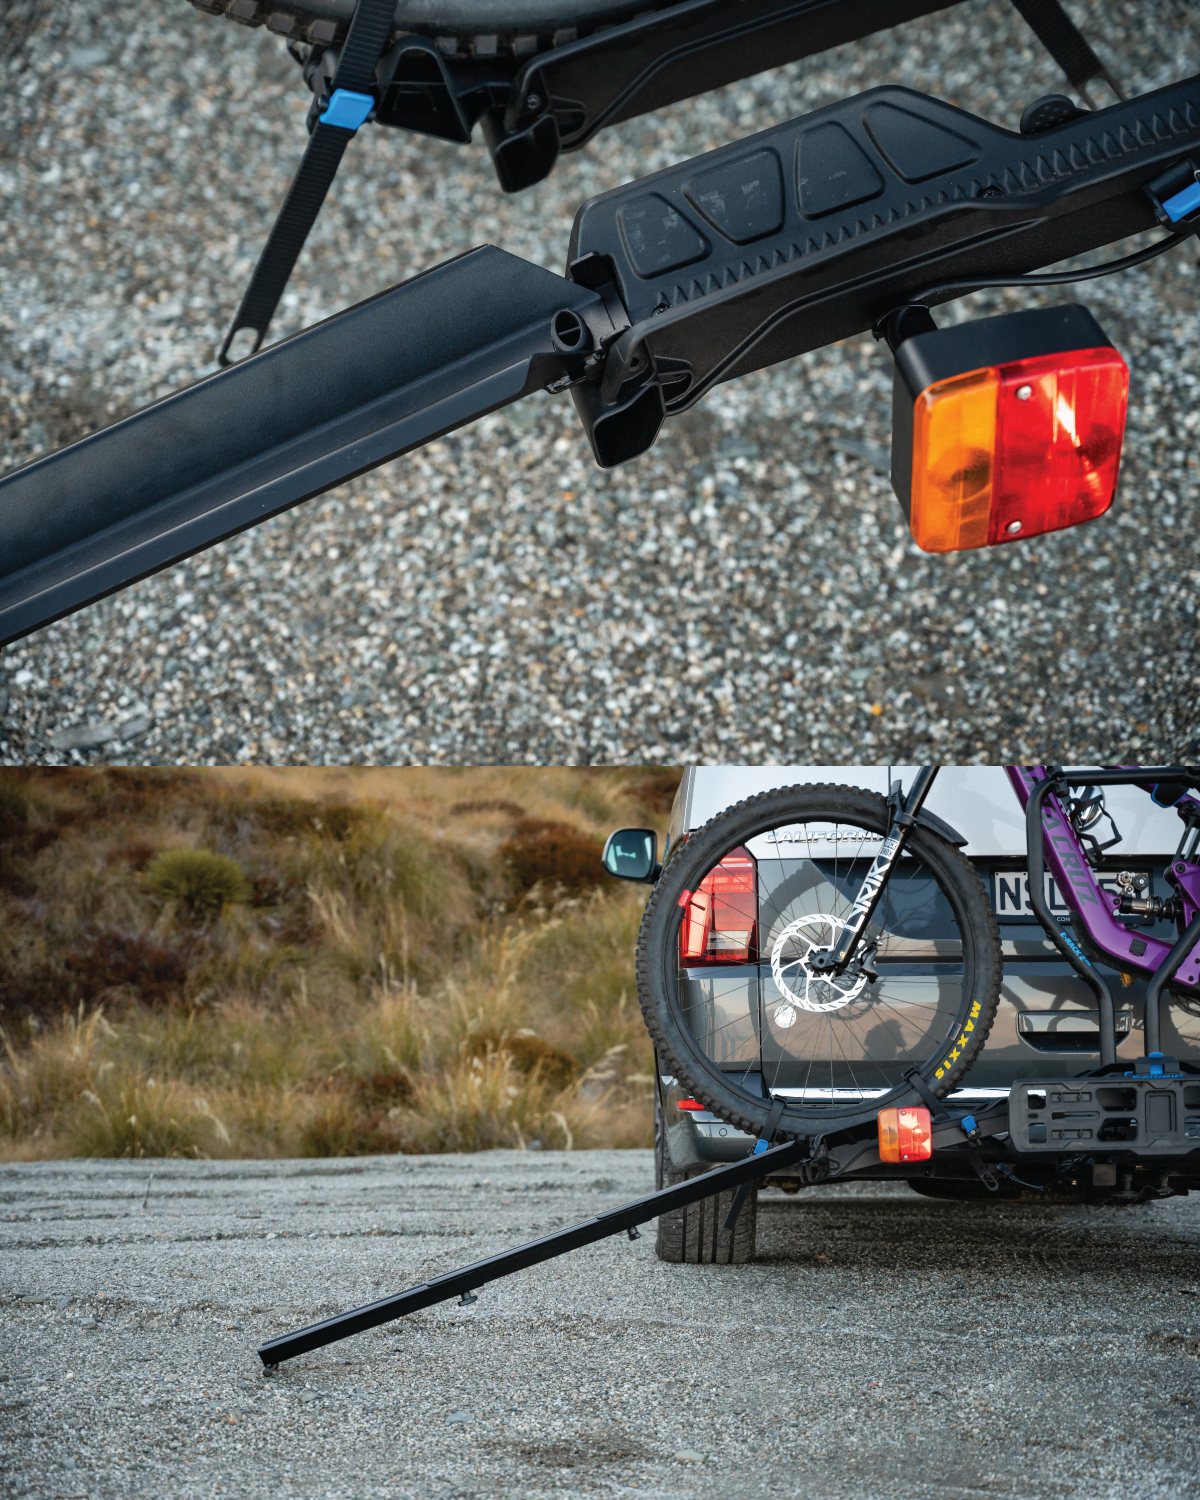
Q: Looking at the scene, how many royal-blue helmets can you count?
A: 0